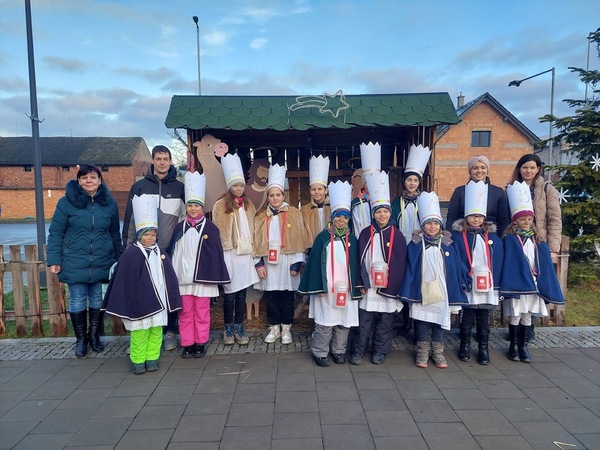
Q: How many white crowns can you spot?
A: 12